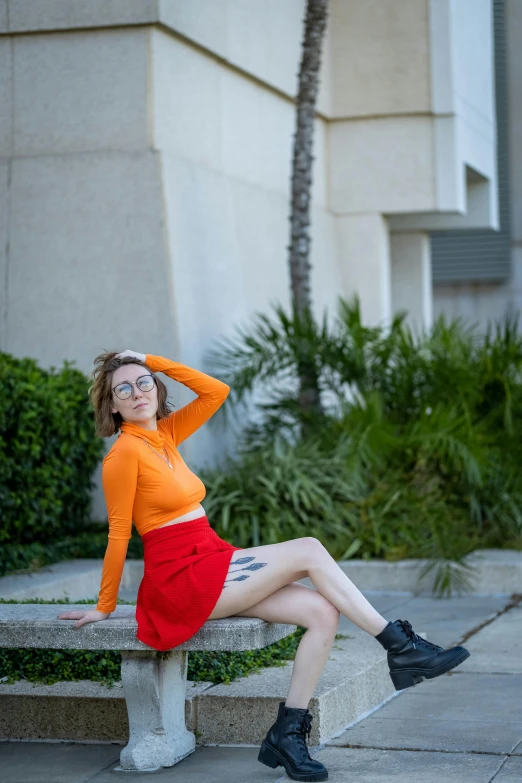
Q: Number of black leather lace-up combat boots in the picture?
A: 2